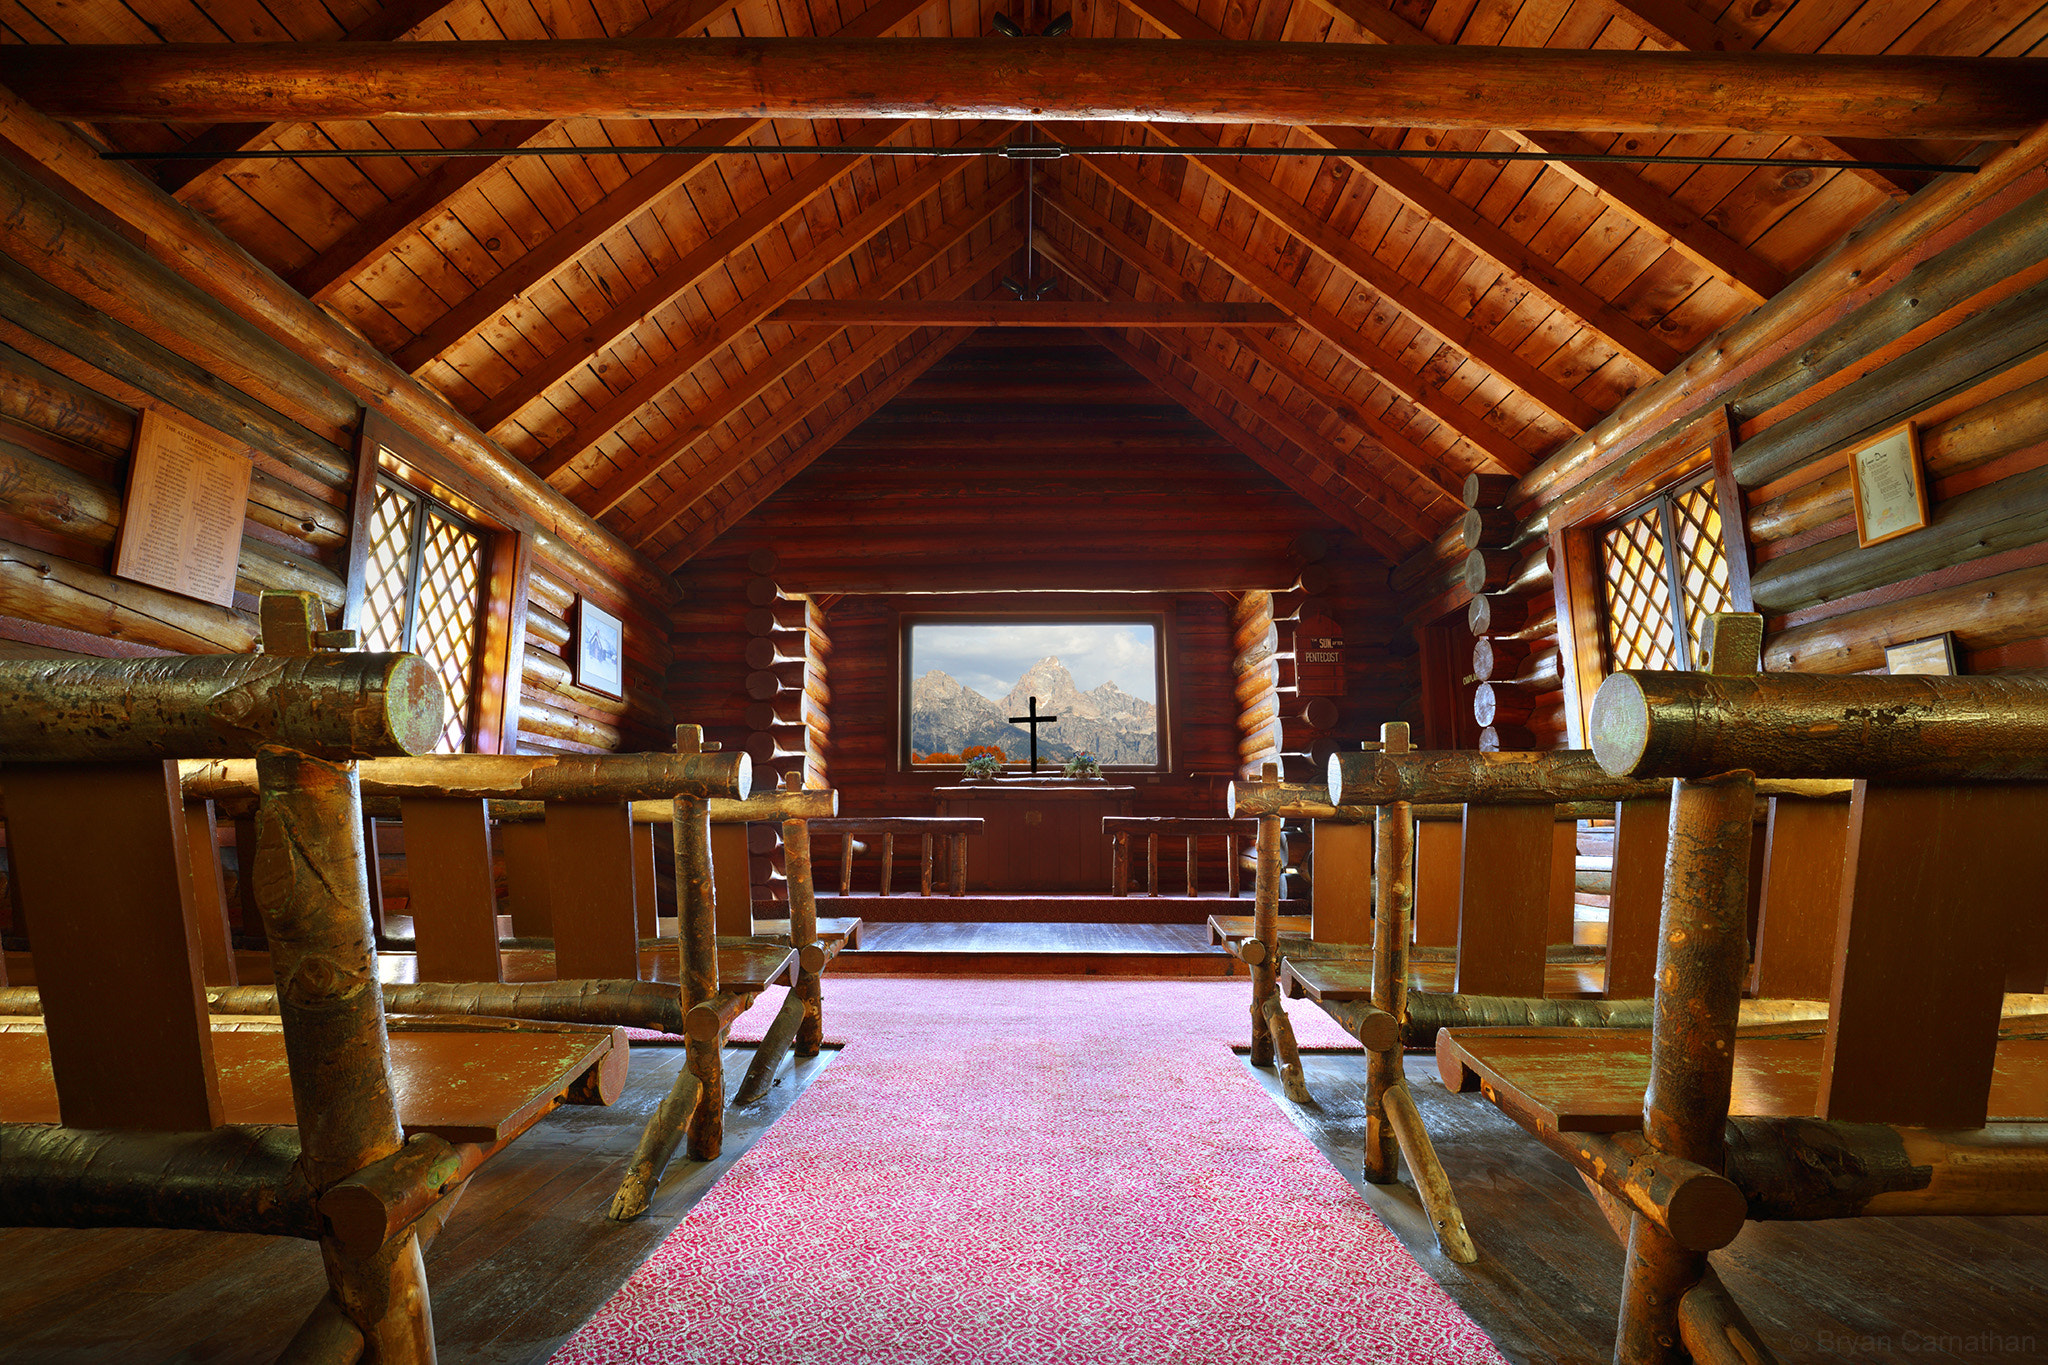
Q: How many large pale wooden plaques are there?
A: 1